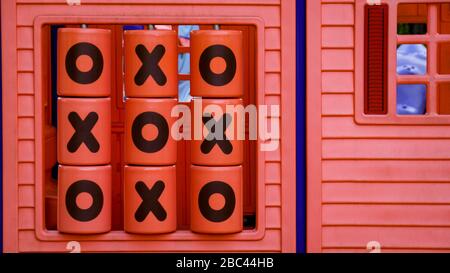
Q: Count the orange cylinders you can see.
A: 9